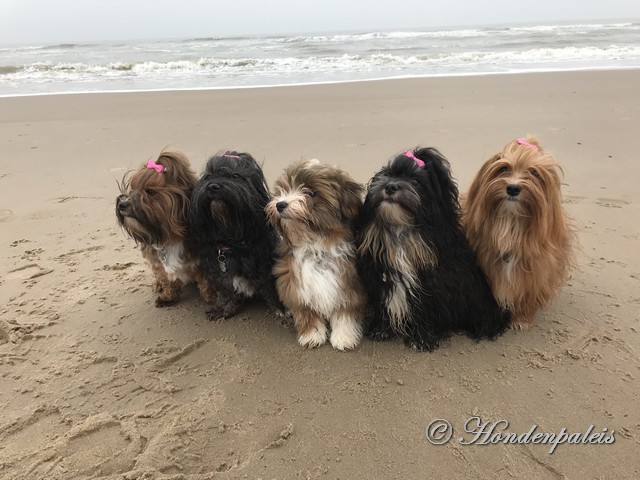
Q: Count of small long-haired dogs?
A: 5